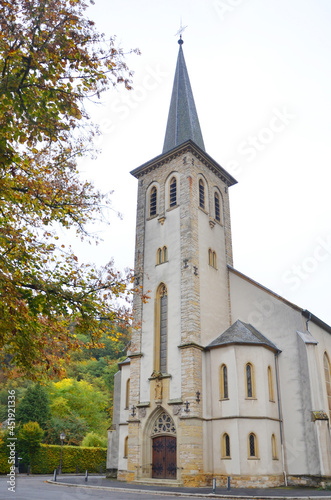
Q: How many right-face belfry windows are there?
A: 2